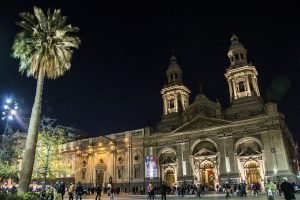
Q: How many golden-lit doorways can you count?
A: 3